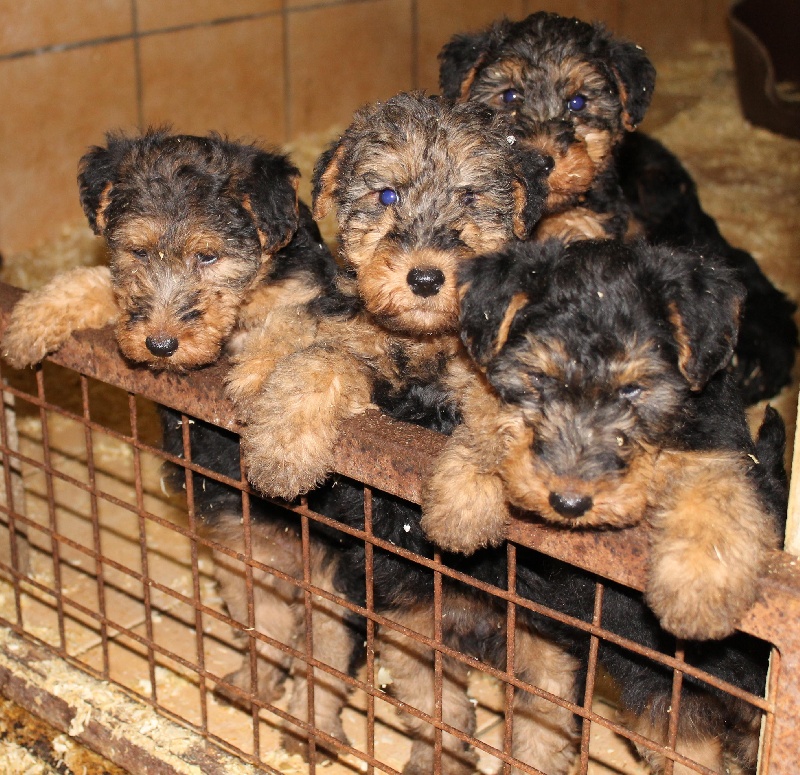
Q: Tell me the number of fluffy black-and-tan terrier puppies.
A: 4